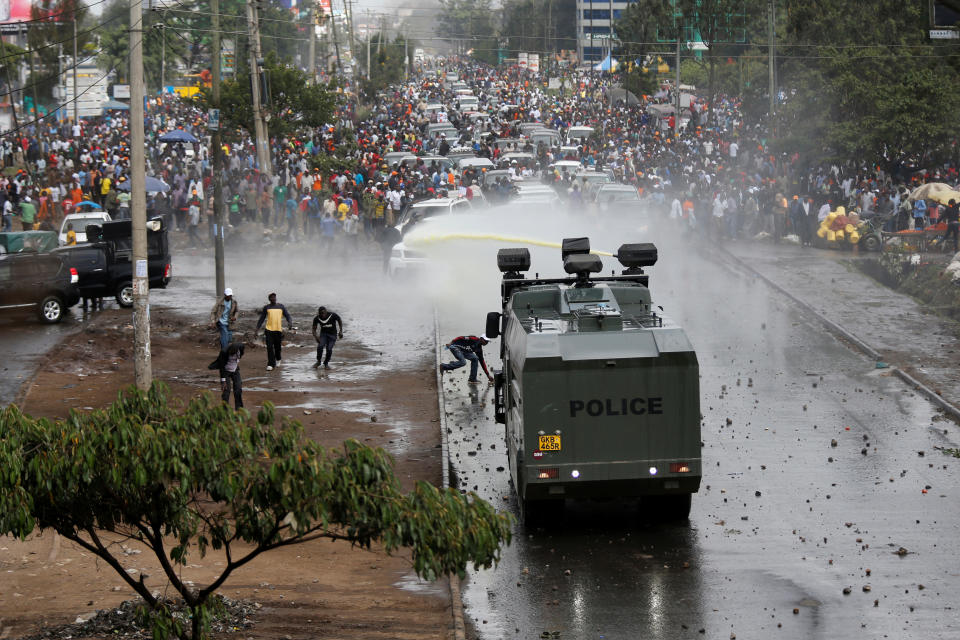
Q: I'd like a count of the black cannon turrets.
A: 4